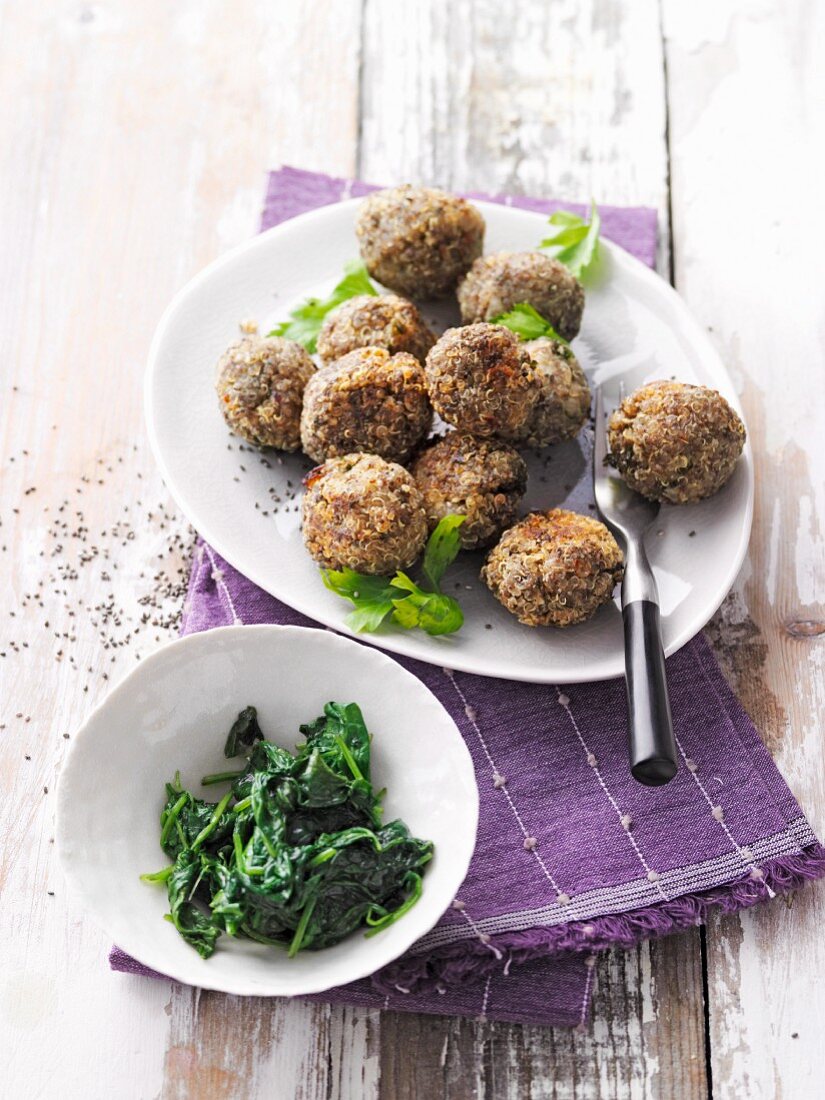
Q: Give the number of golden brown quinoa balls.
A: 11